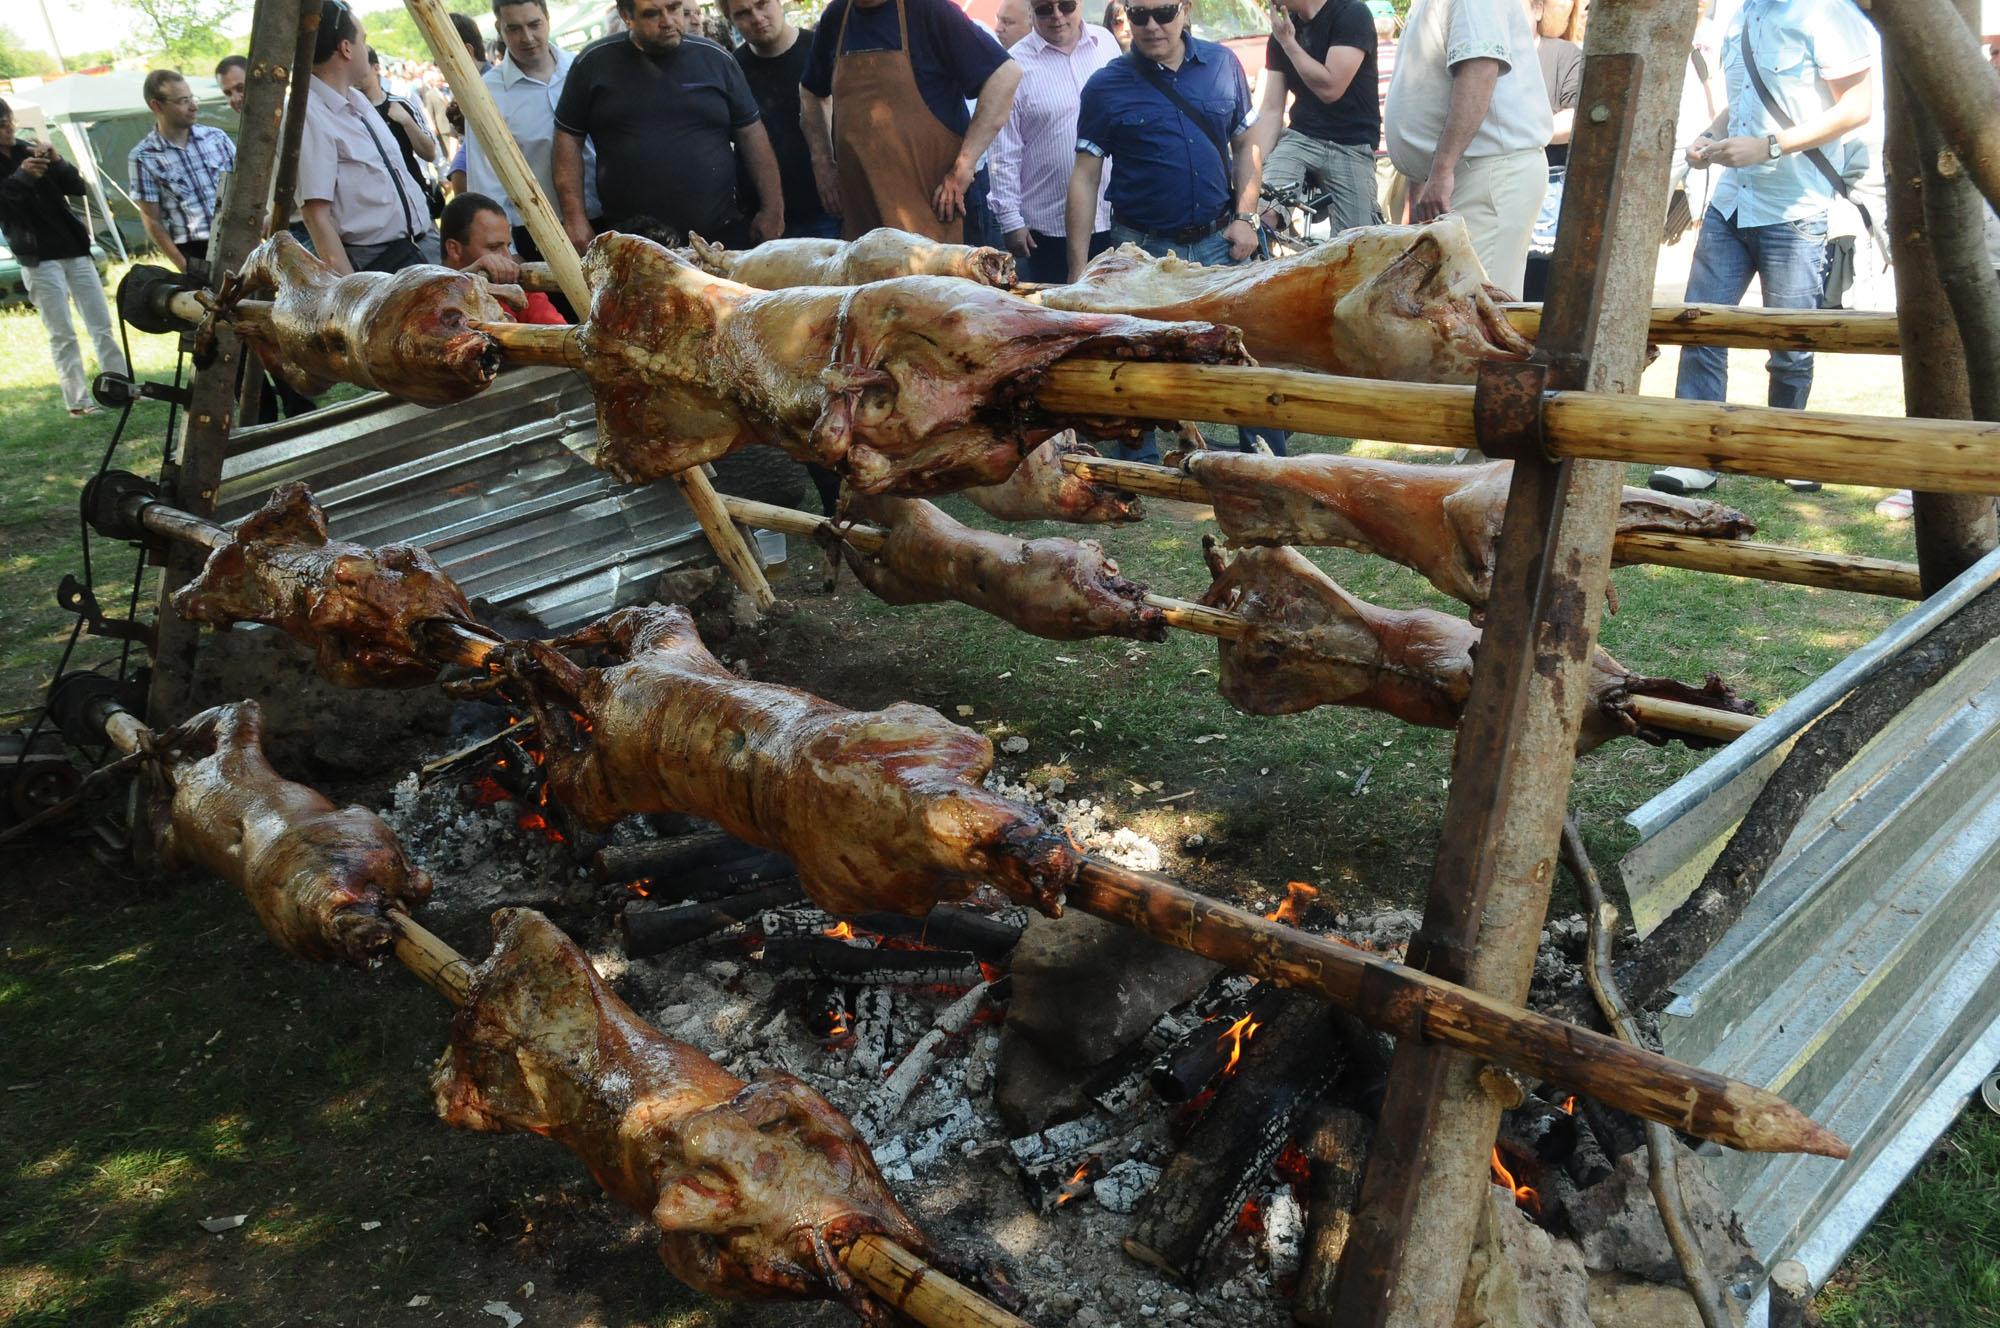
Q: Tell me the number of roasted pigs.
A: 12